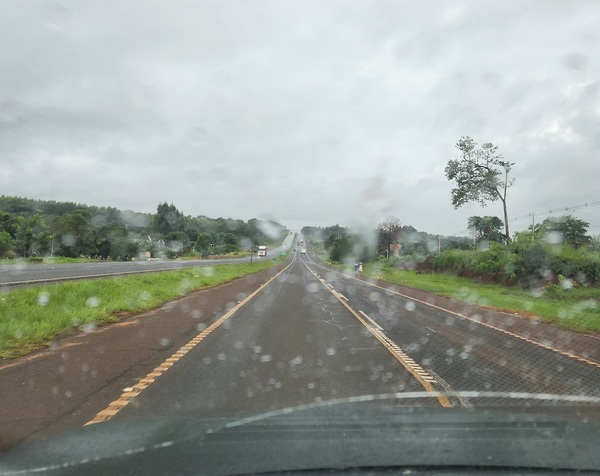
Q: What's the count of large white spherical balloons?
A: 0